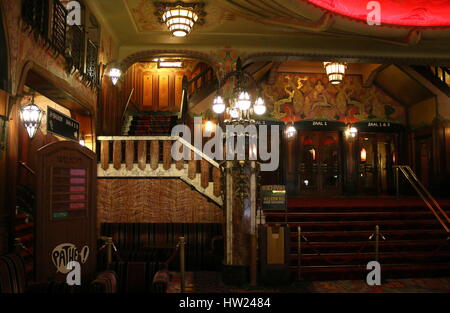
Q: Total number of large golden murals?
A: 1